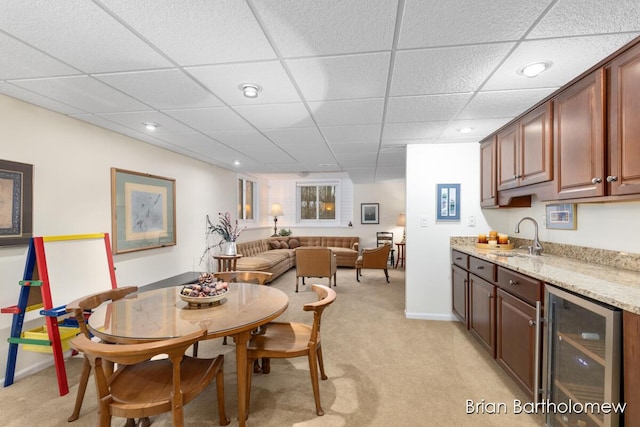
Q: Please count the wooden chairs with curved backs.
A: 4